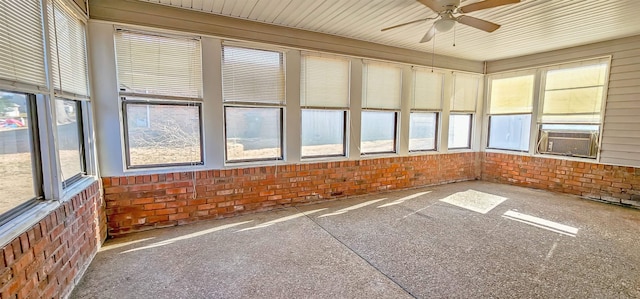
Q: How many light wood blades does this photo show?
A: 5